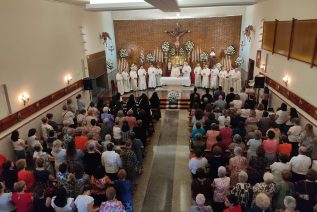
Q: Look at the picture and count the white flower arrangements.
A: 13